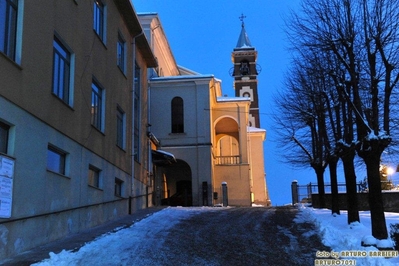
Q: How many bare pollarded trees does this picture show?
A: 4